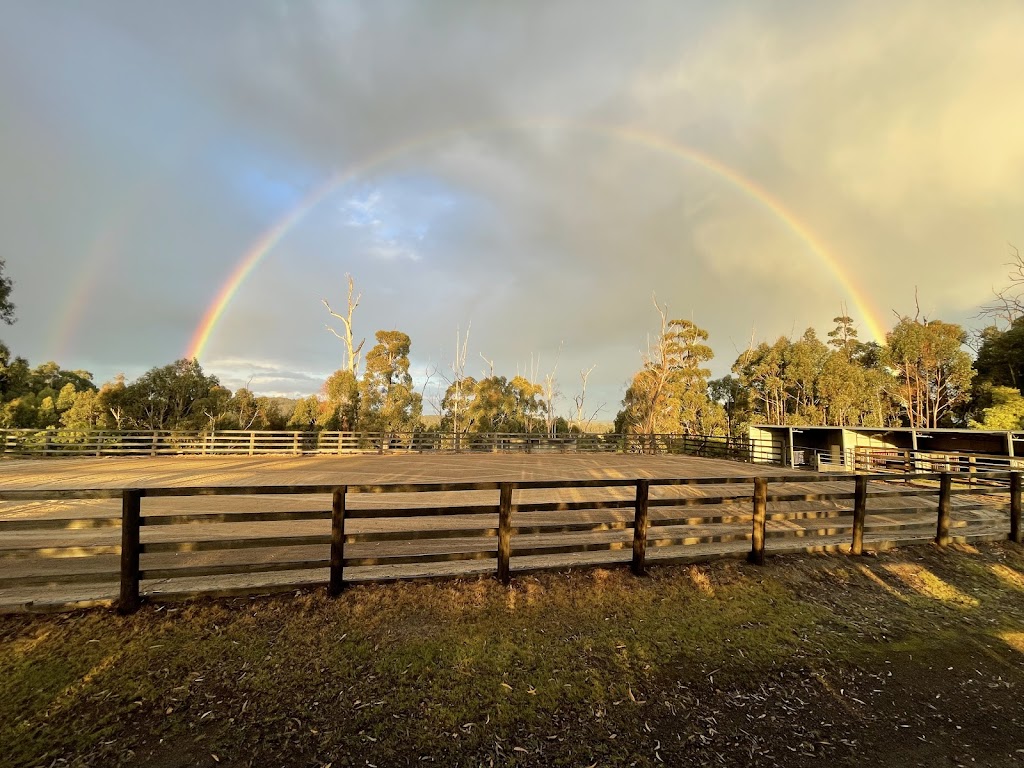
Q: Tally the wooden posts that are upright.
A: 8